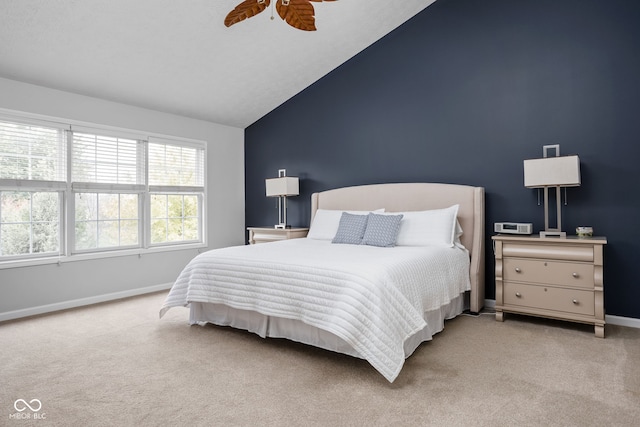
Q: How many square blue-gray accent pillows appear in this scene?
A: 2